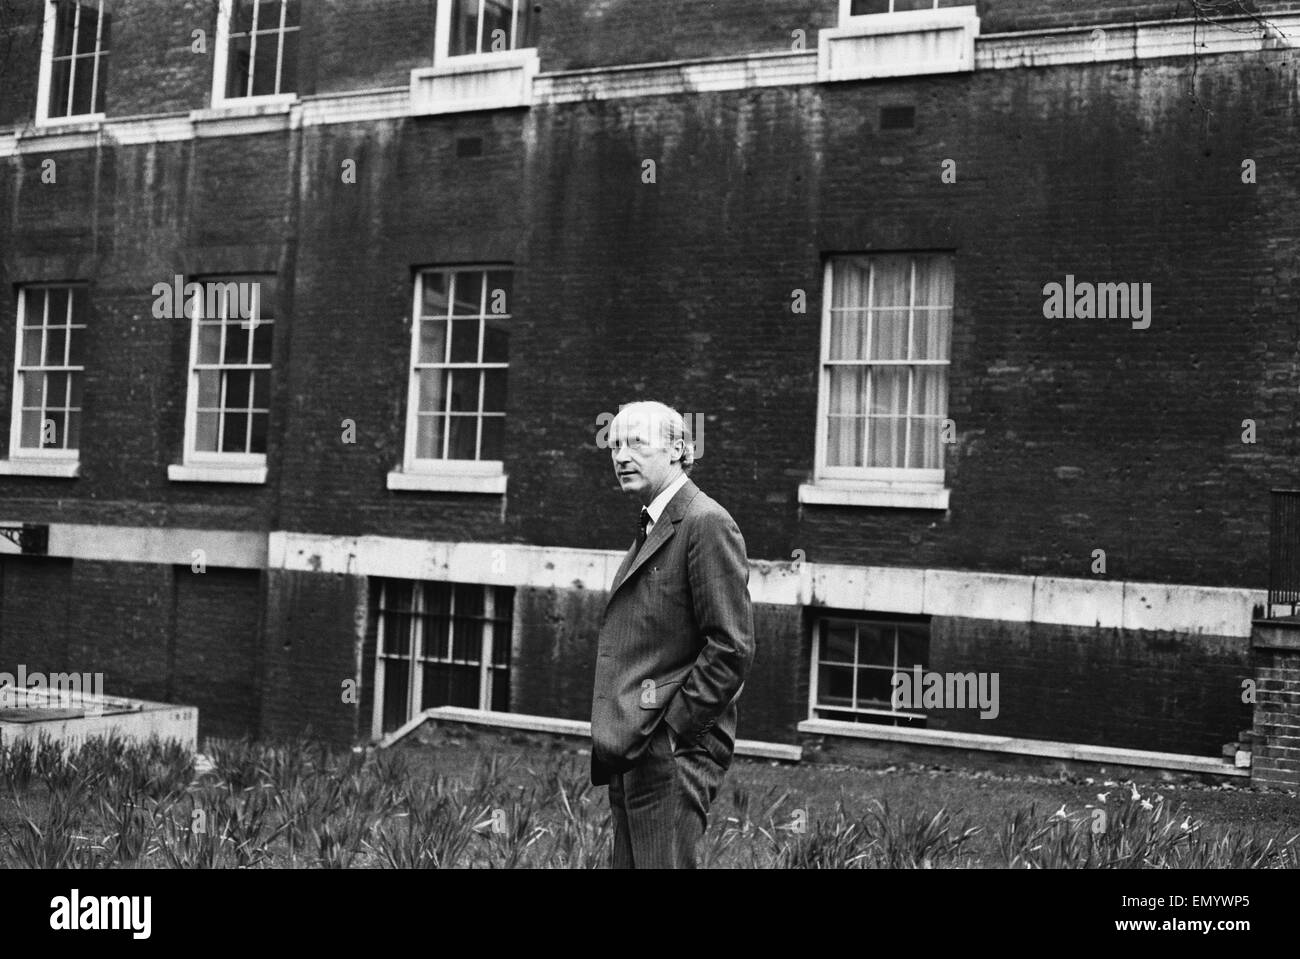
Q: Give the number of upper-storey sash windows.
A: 4